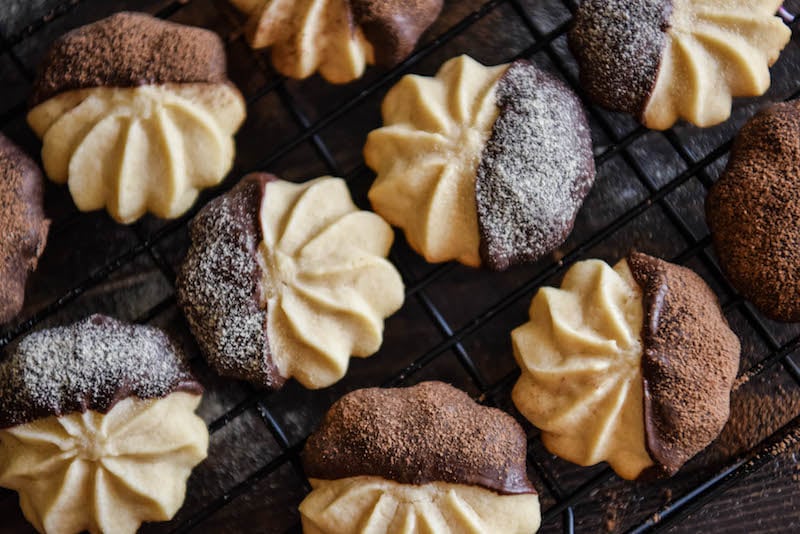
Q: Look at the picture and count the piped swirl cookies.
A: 10